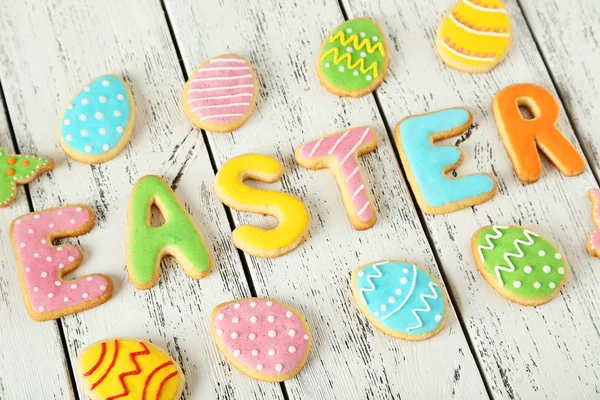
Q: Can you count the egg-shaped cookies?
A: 8